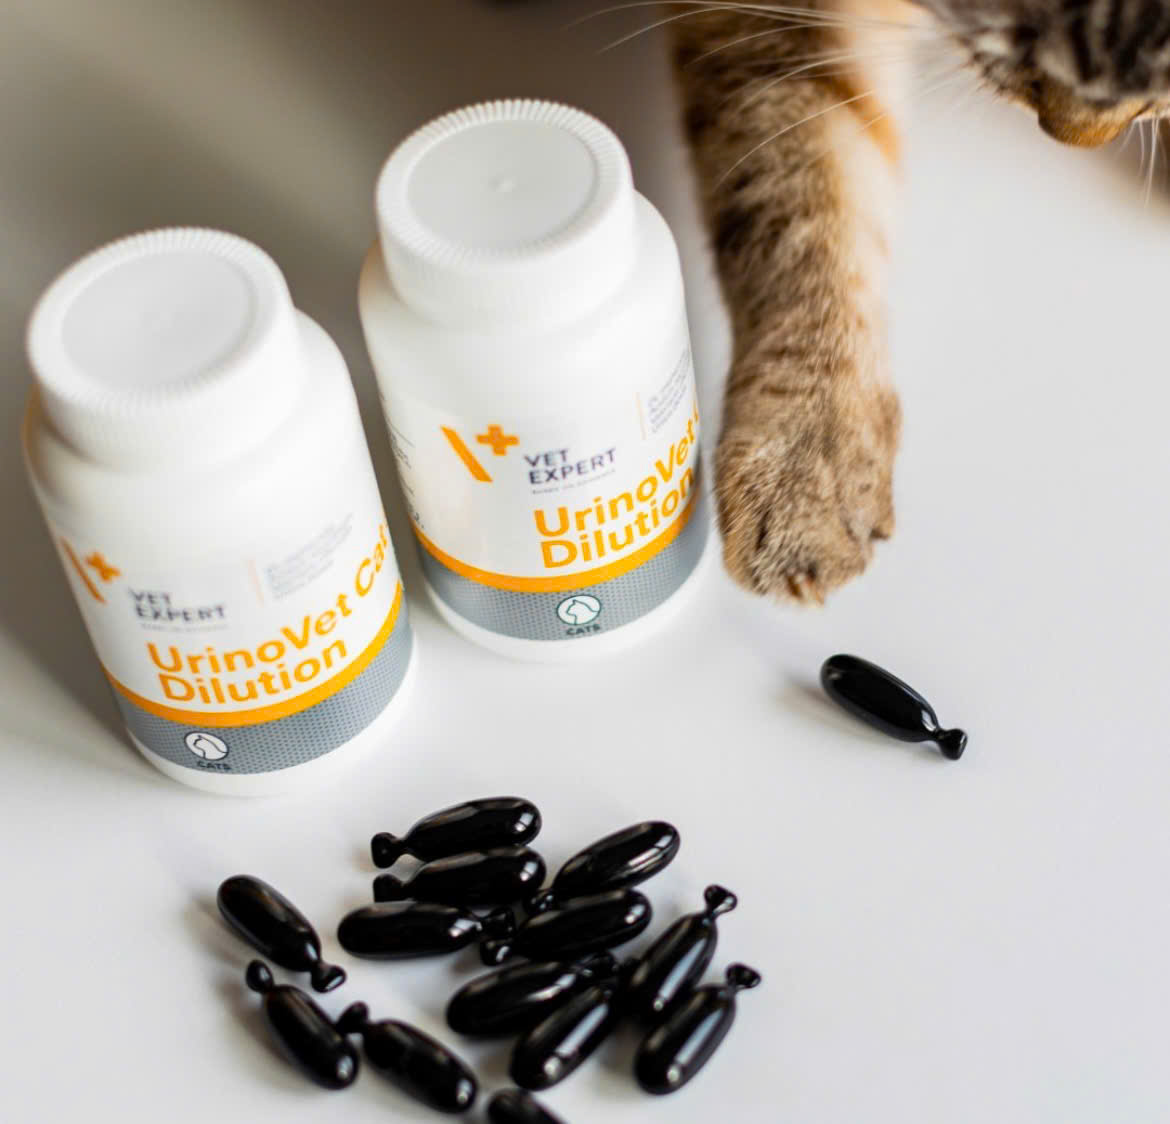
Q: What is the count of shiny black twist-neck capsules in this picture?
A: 14